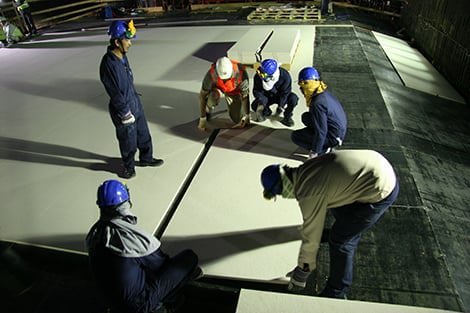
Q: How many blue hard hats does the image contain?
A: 5